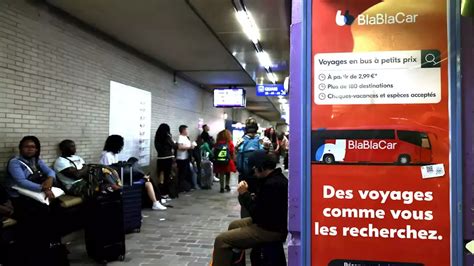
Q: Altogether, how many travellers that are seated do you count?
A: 4